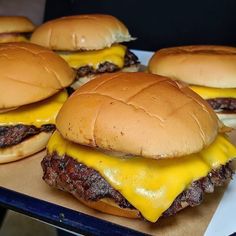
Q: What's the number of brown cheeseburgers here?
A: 5